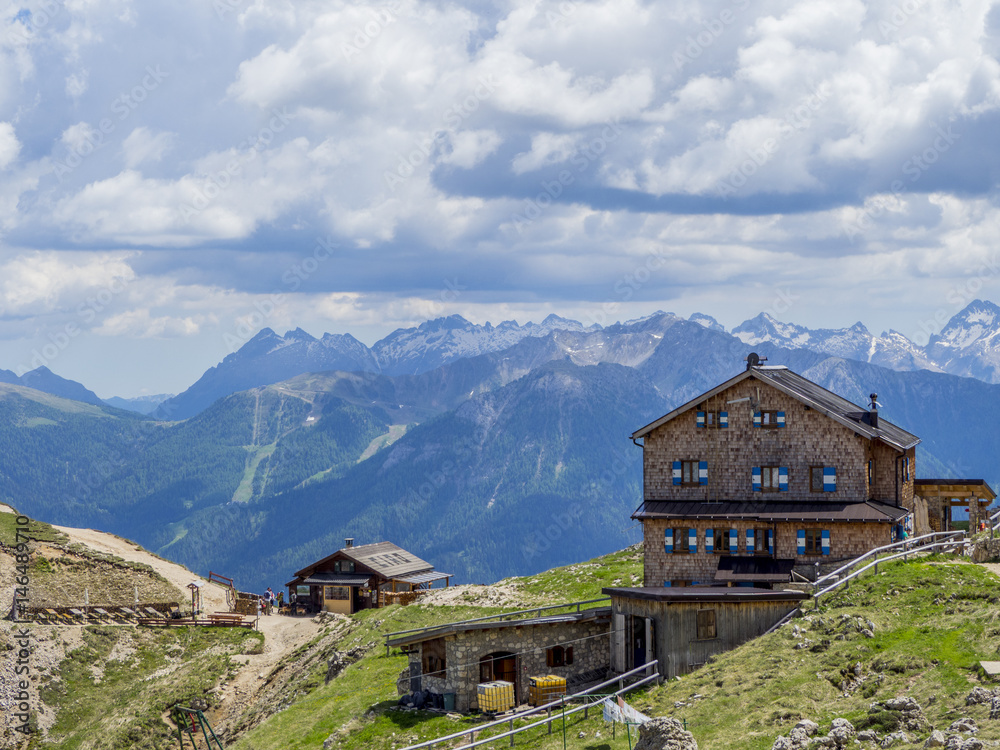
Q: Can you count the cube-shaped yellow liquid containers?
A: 2